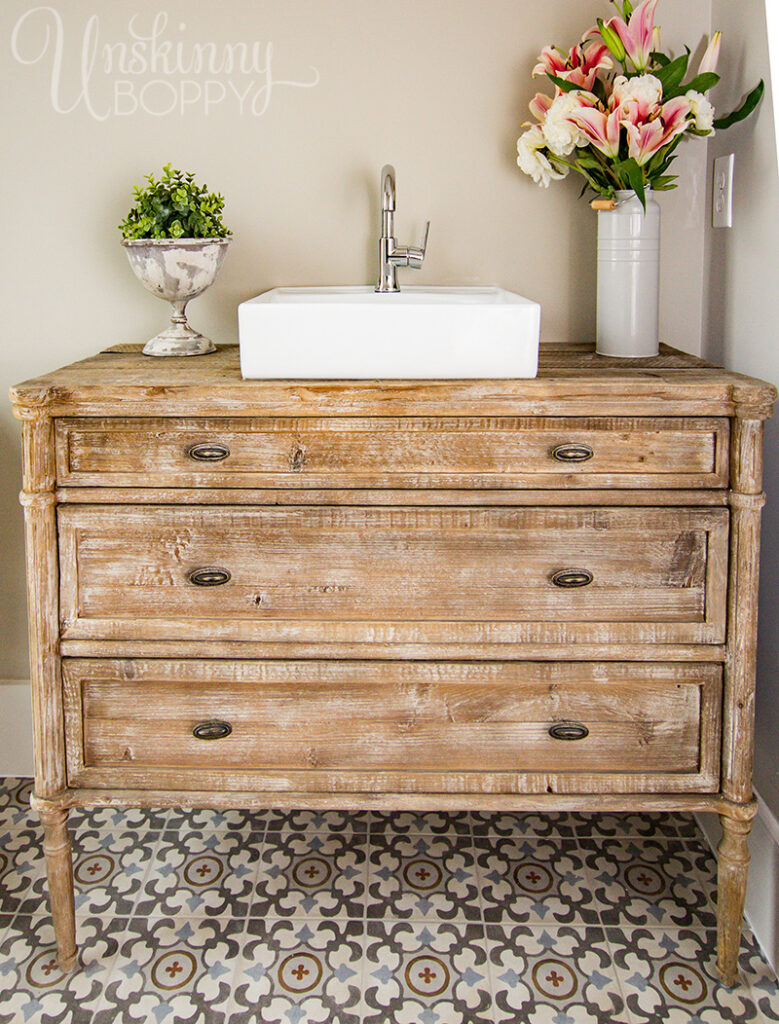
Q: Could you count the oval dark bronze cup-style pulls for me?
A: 6